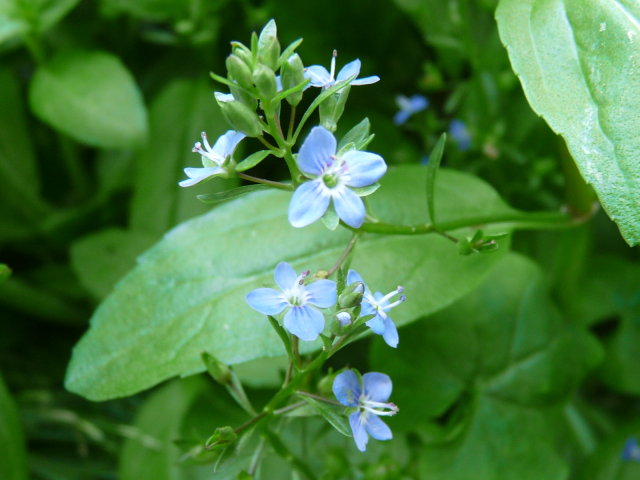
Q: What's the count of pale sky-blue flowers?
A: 6